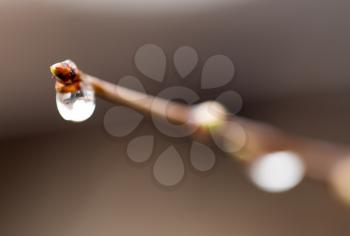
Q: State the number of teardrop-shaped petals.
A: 10